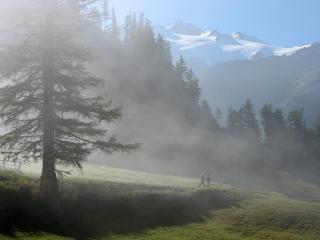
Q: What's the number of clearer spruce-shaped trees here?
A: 1